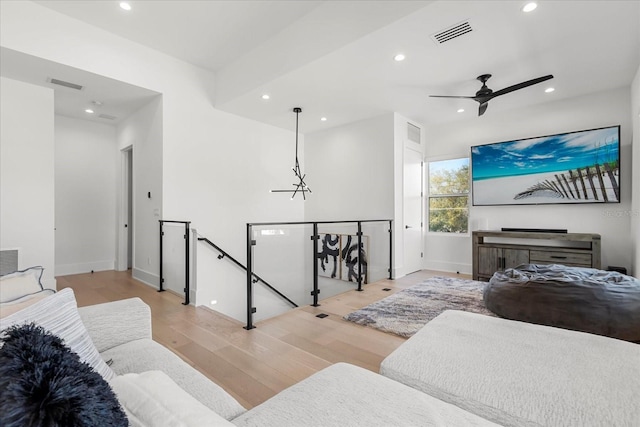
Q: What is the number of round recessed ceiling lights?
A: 8